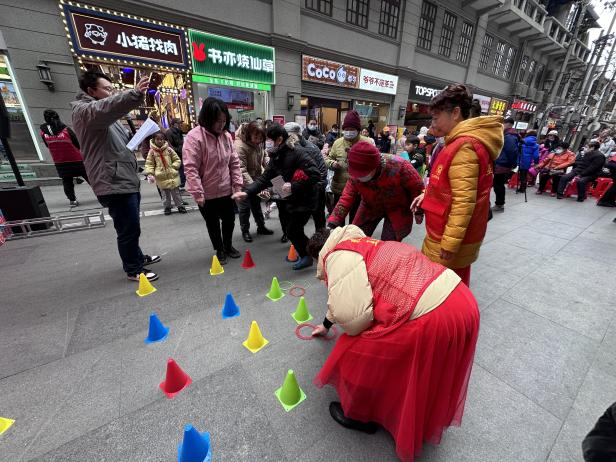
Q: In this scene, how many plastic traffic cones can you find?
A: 13